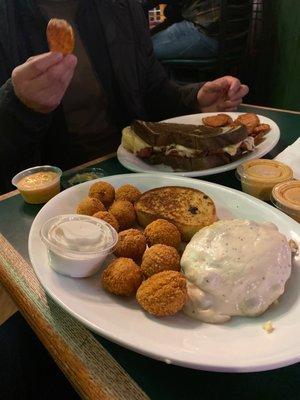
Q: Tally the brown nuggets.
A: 10